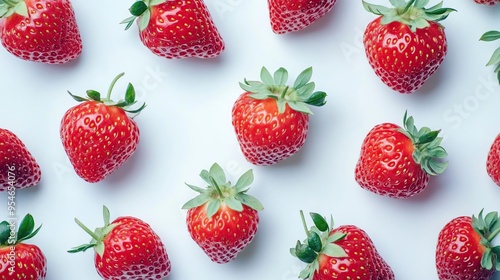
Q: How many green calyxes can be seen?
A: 12